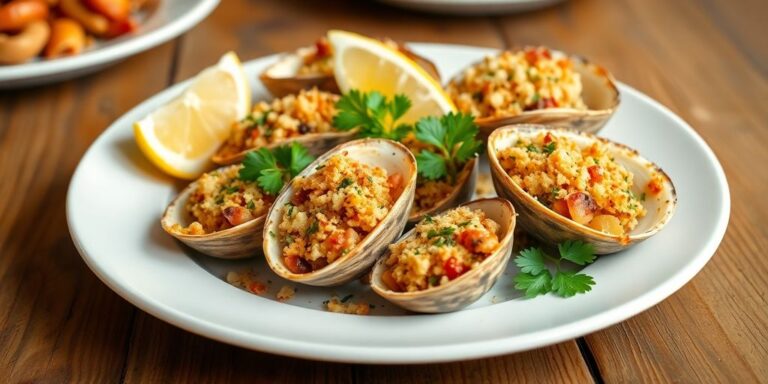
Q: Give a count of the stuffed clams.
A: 8